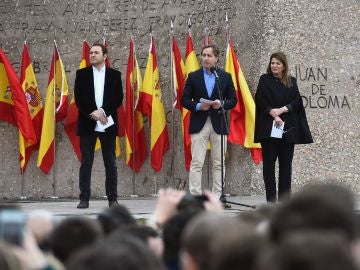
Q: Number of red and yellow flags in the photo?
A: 11